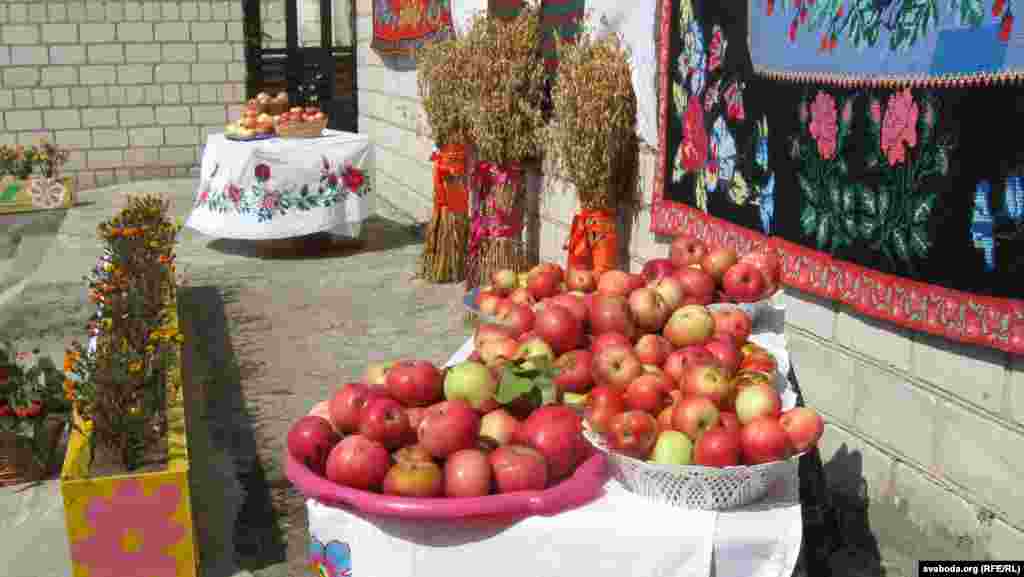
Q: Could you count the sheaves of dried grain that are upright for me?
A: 3